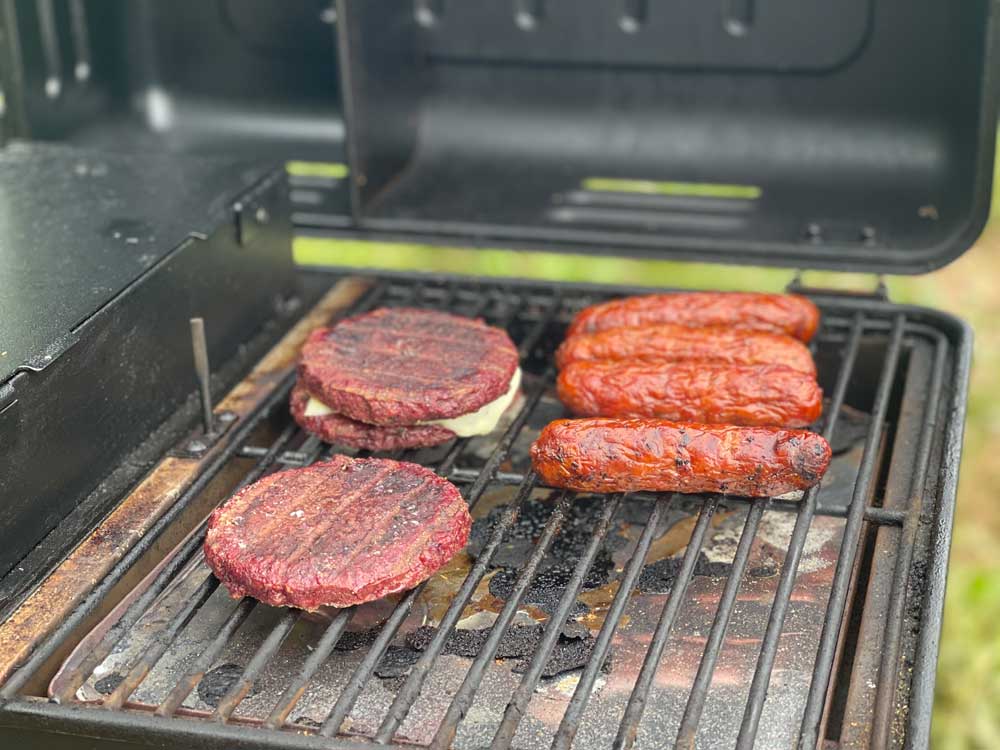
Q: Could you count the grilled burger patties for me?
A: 3